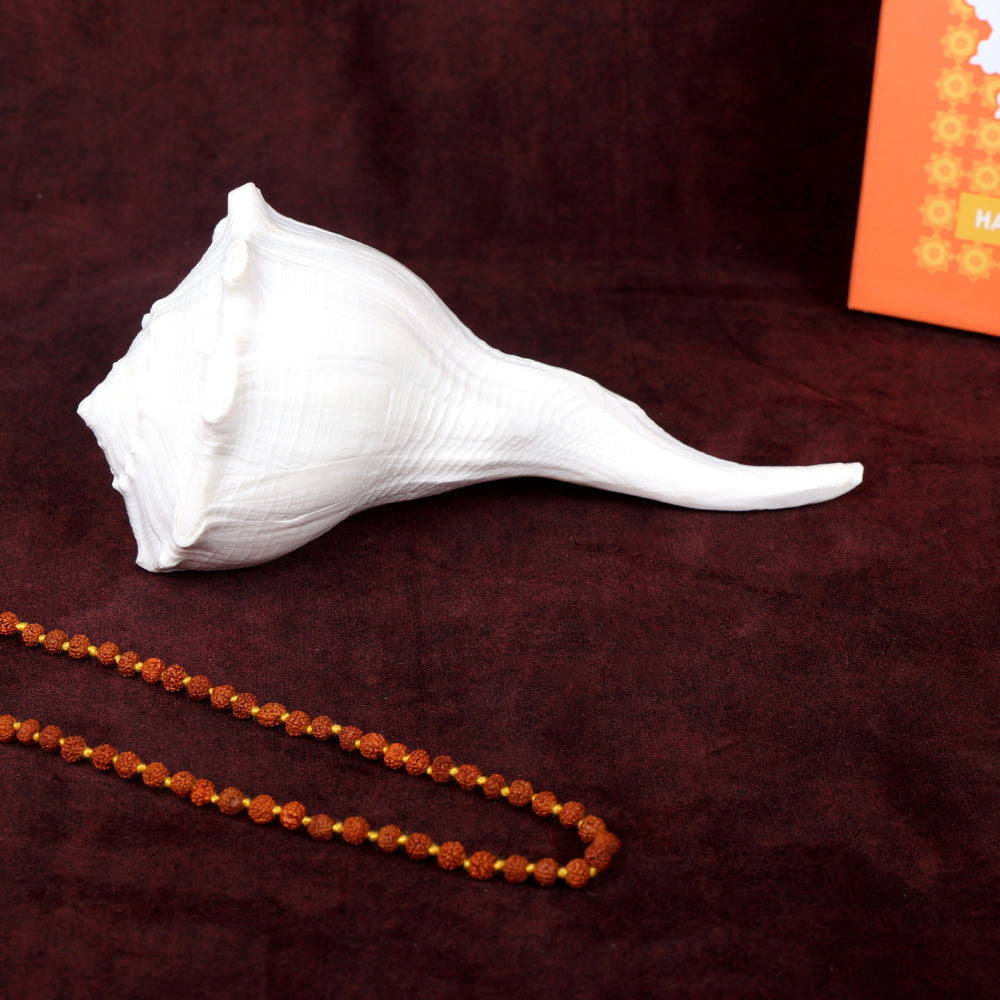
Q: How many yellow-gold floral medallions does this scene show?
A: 11